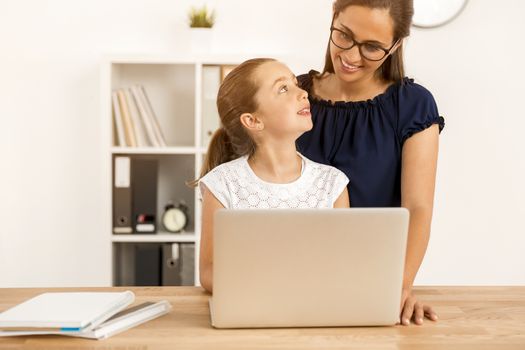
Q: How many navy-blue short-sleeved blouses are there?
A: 1